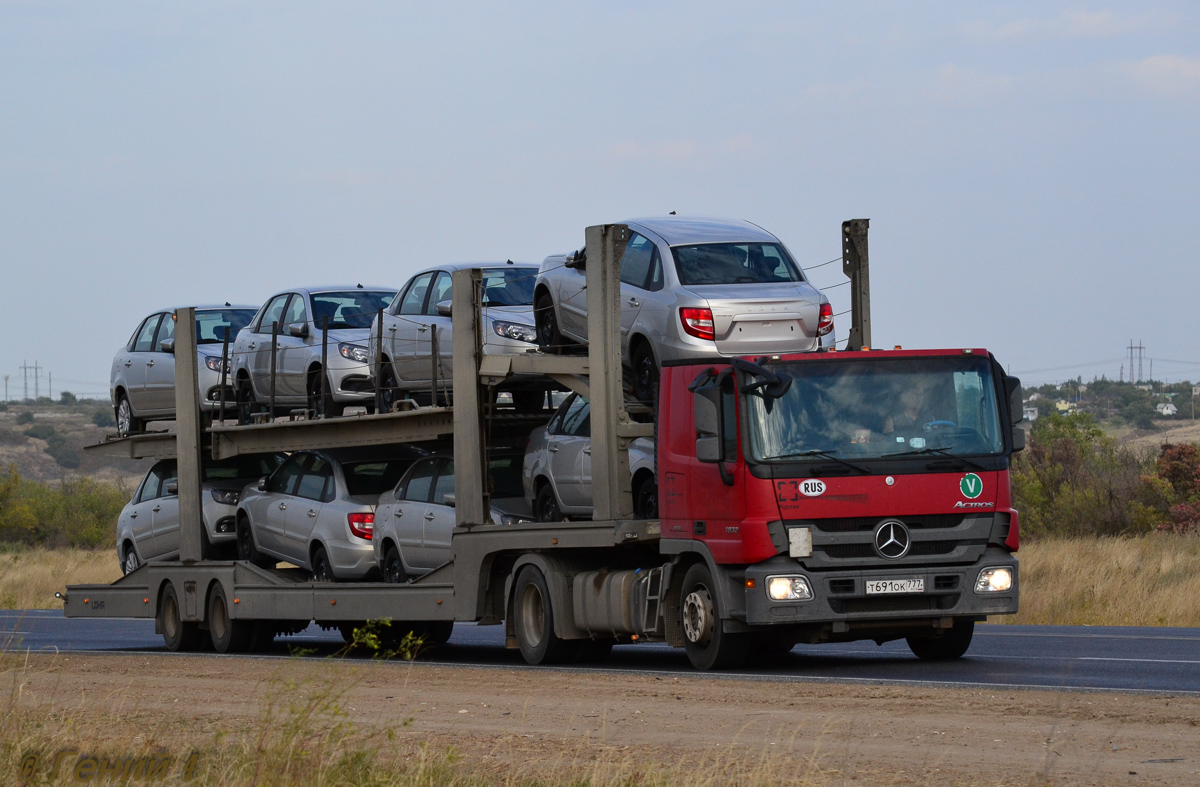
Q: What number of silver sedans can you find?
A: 8